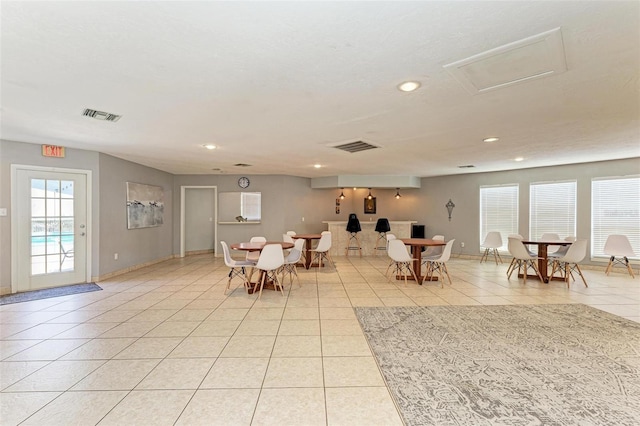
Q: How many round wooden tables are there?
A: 4